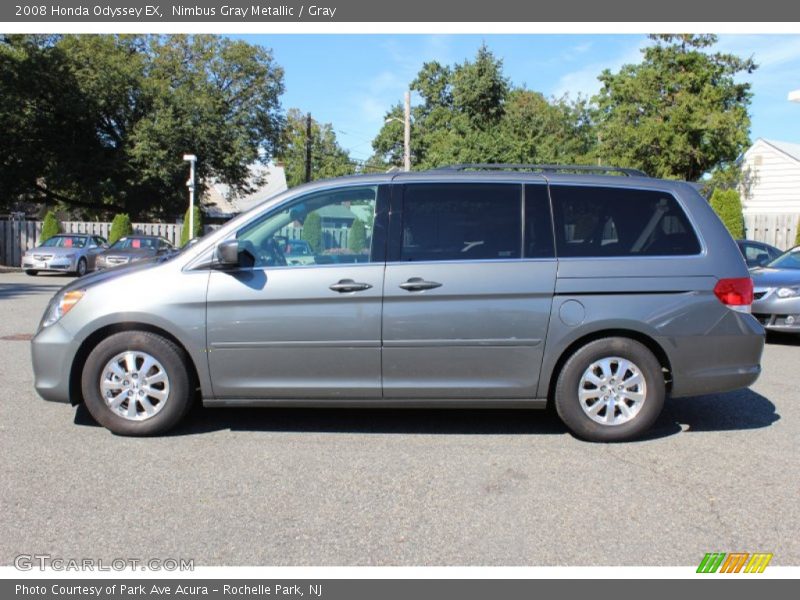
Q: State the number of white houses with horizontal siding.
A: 1